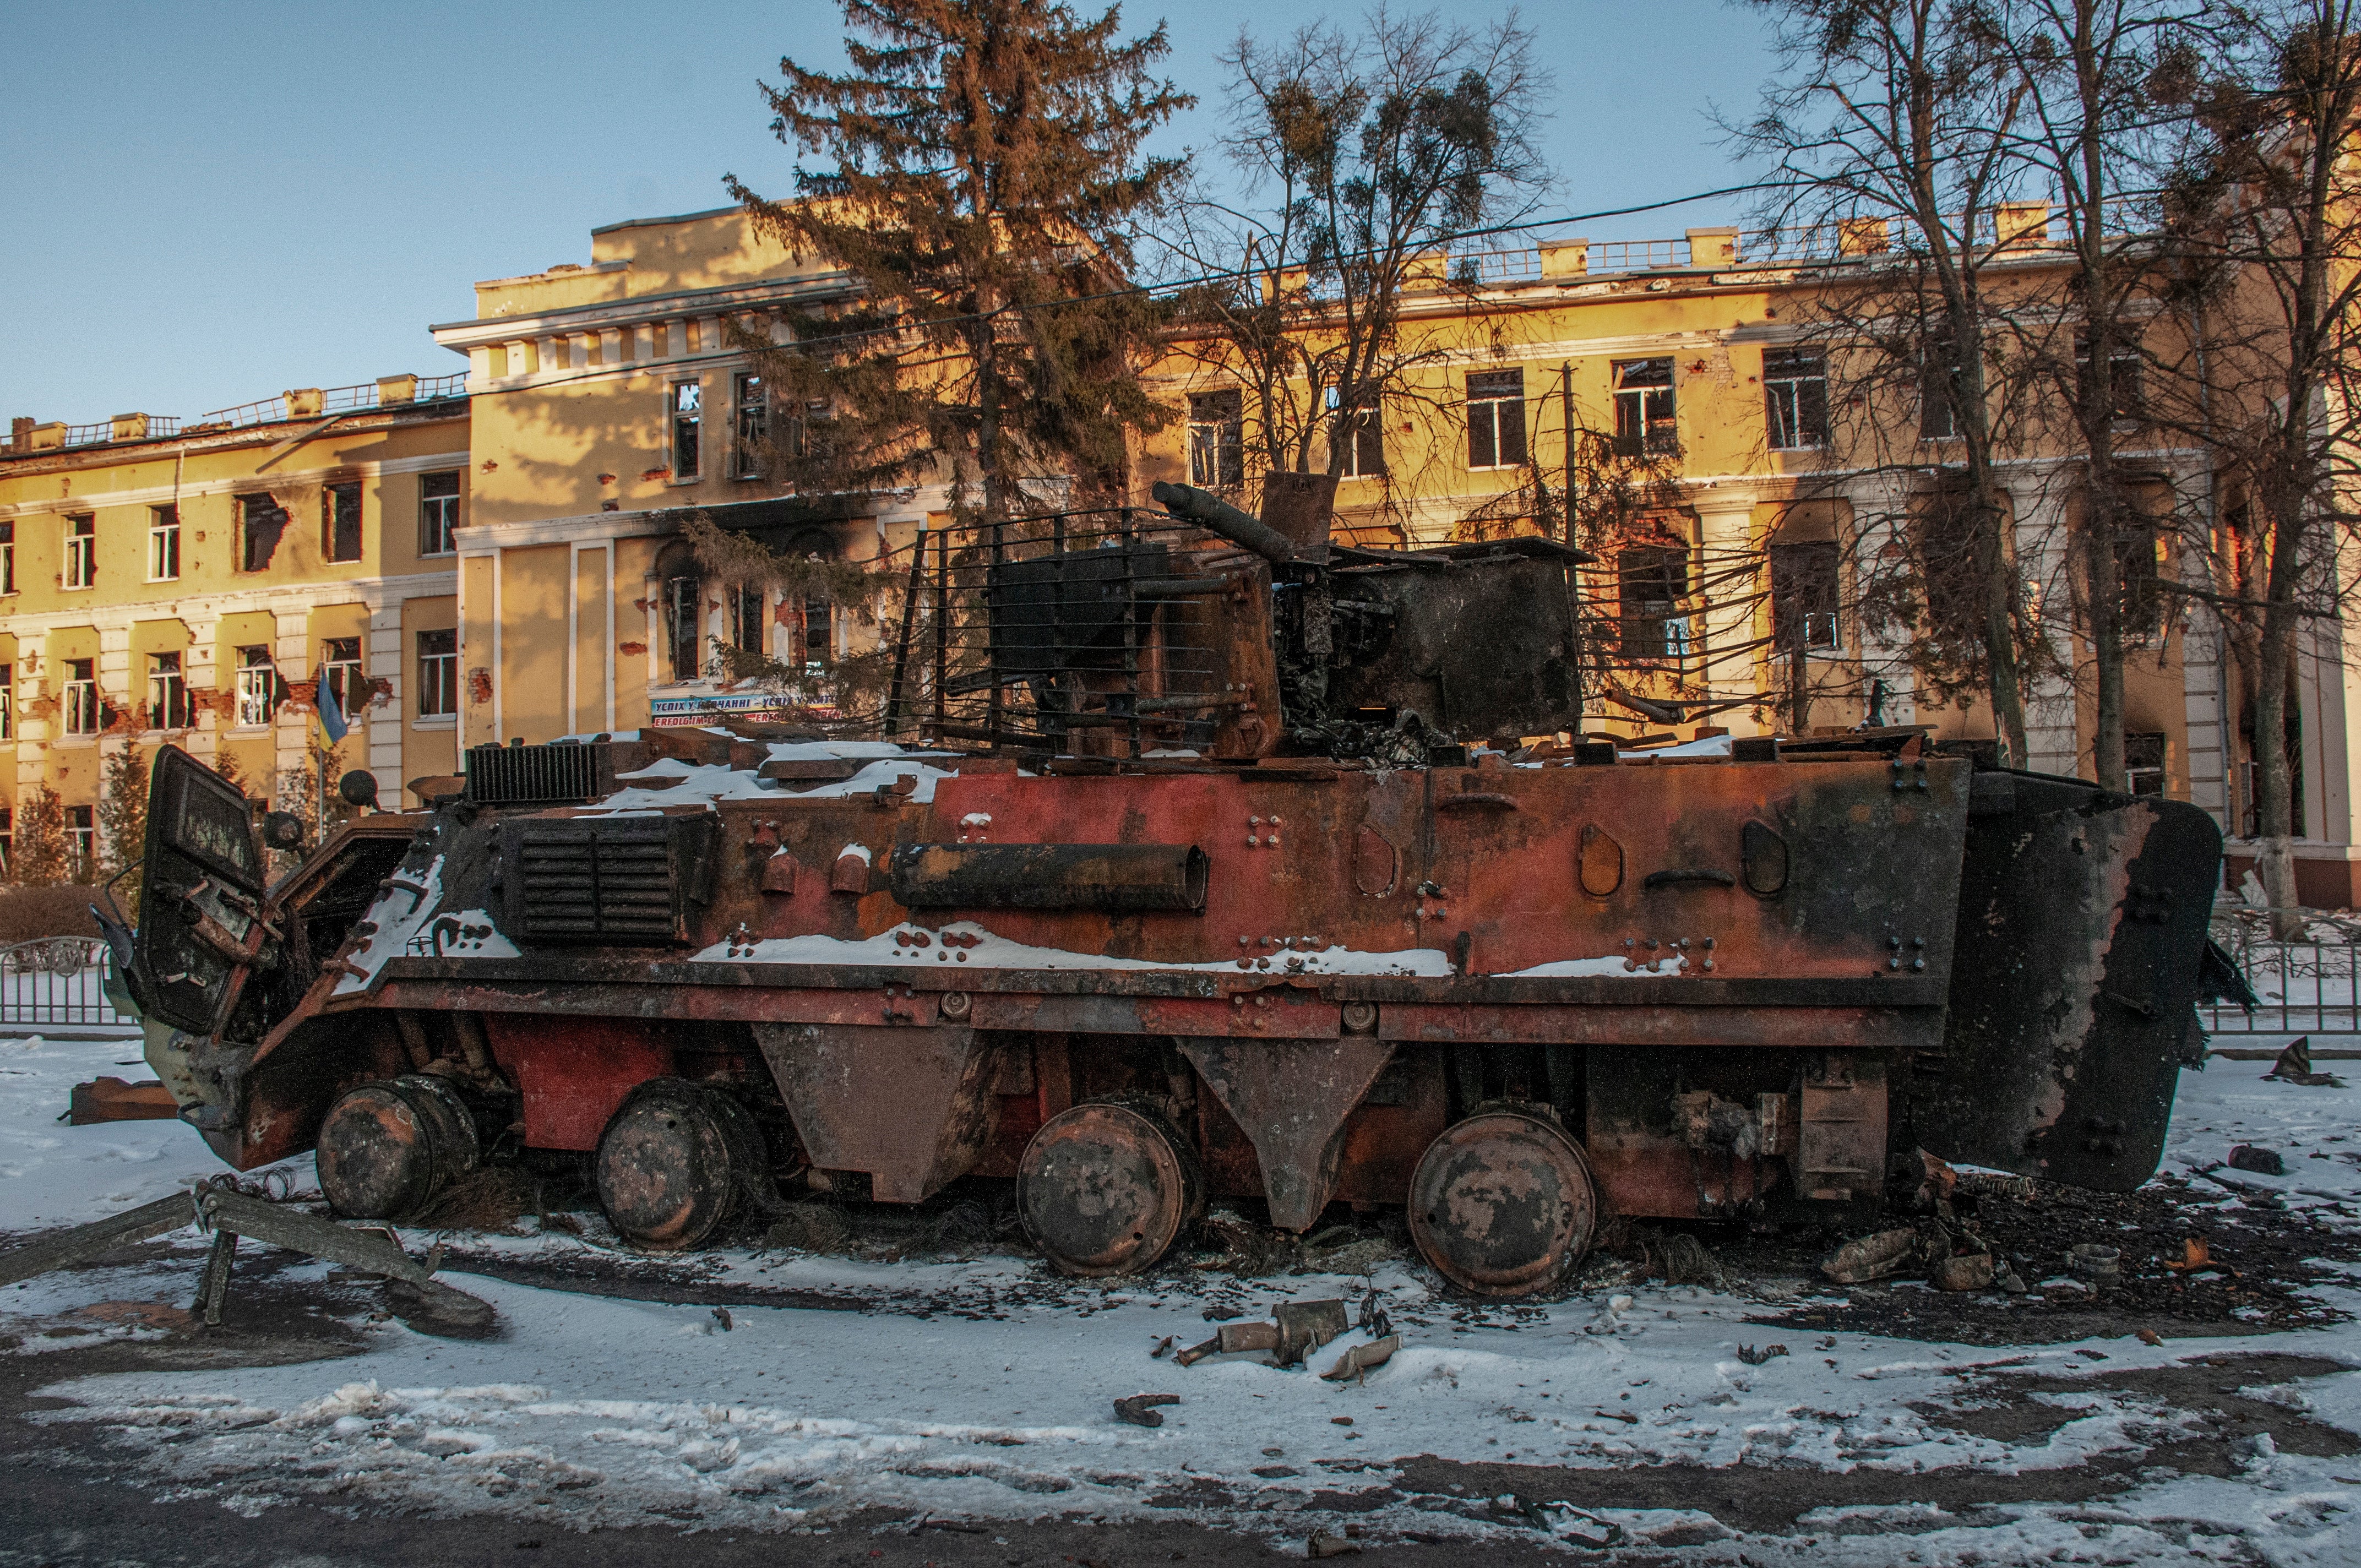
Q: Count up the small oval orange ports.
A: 1